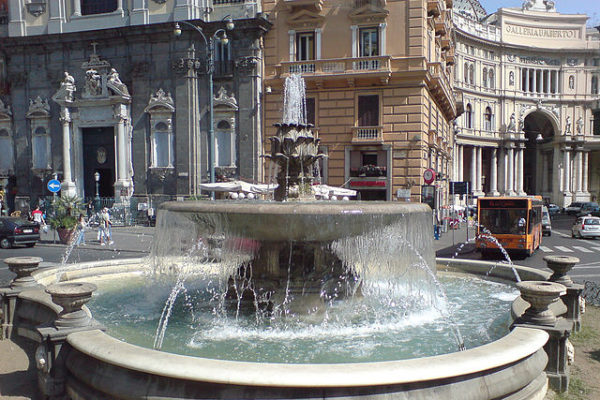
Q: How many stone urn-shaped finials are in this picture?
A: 4